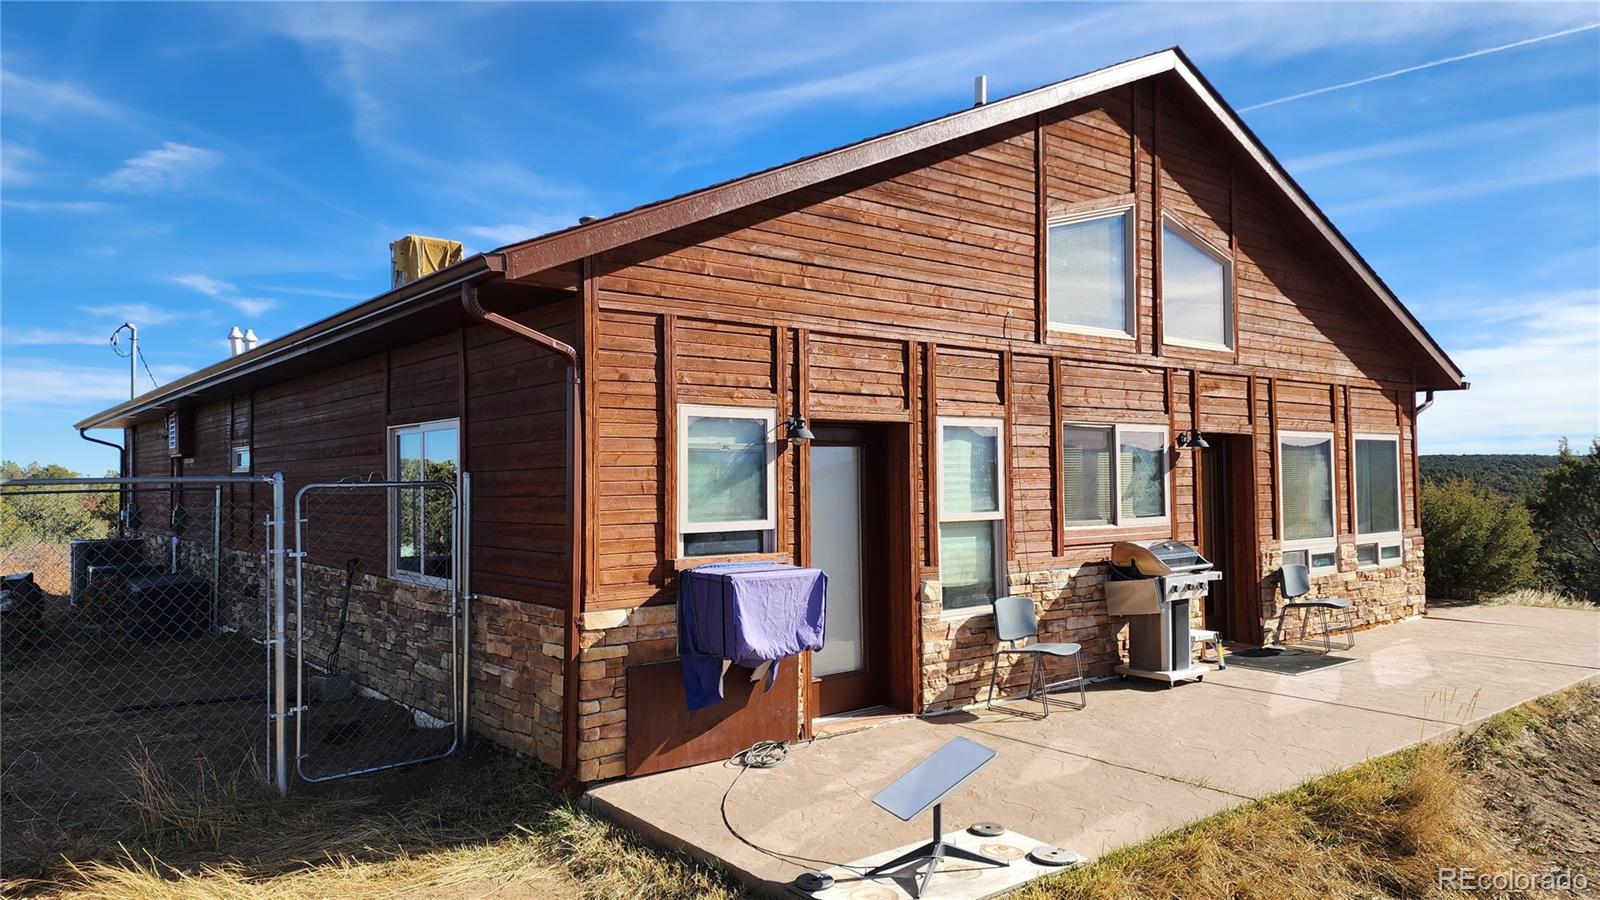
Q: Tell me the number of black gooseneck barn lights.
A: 2